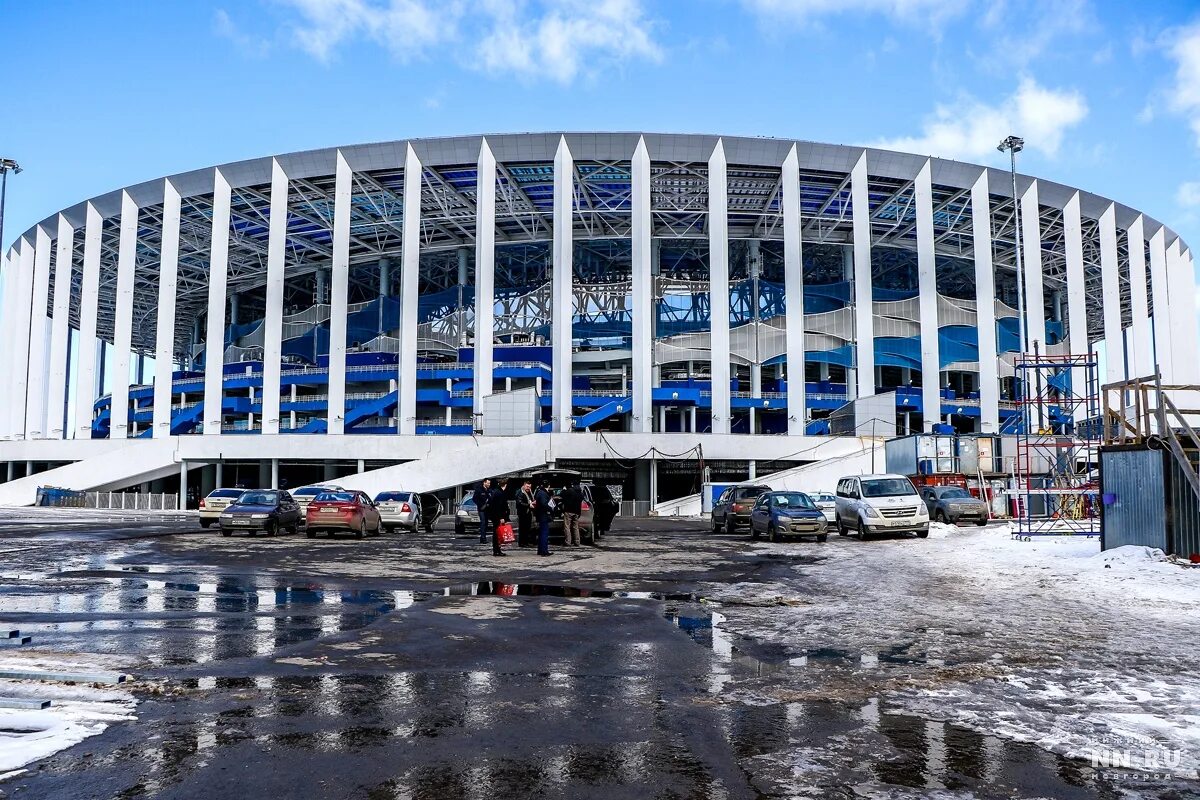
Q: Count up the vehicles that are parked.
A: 12